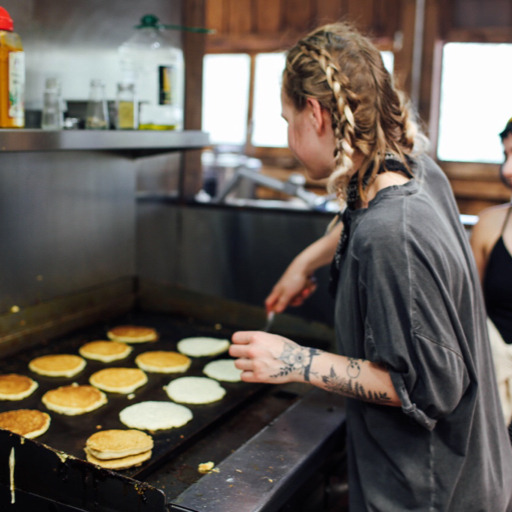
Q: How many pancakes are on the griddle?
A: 14